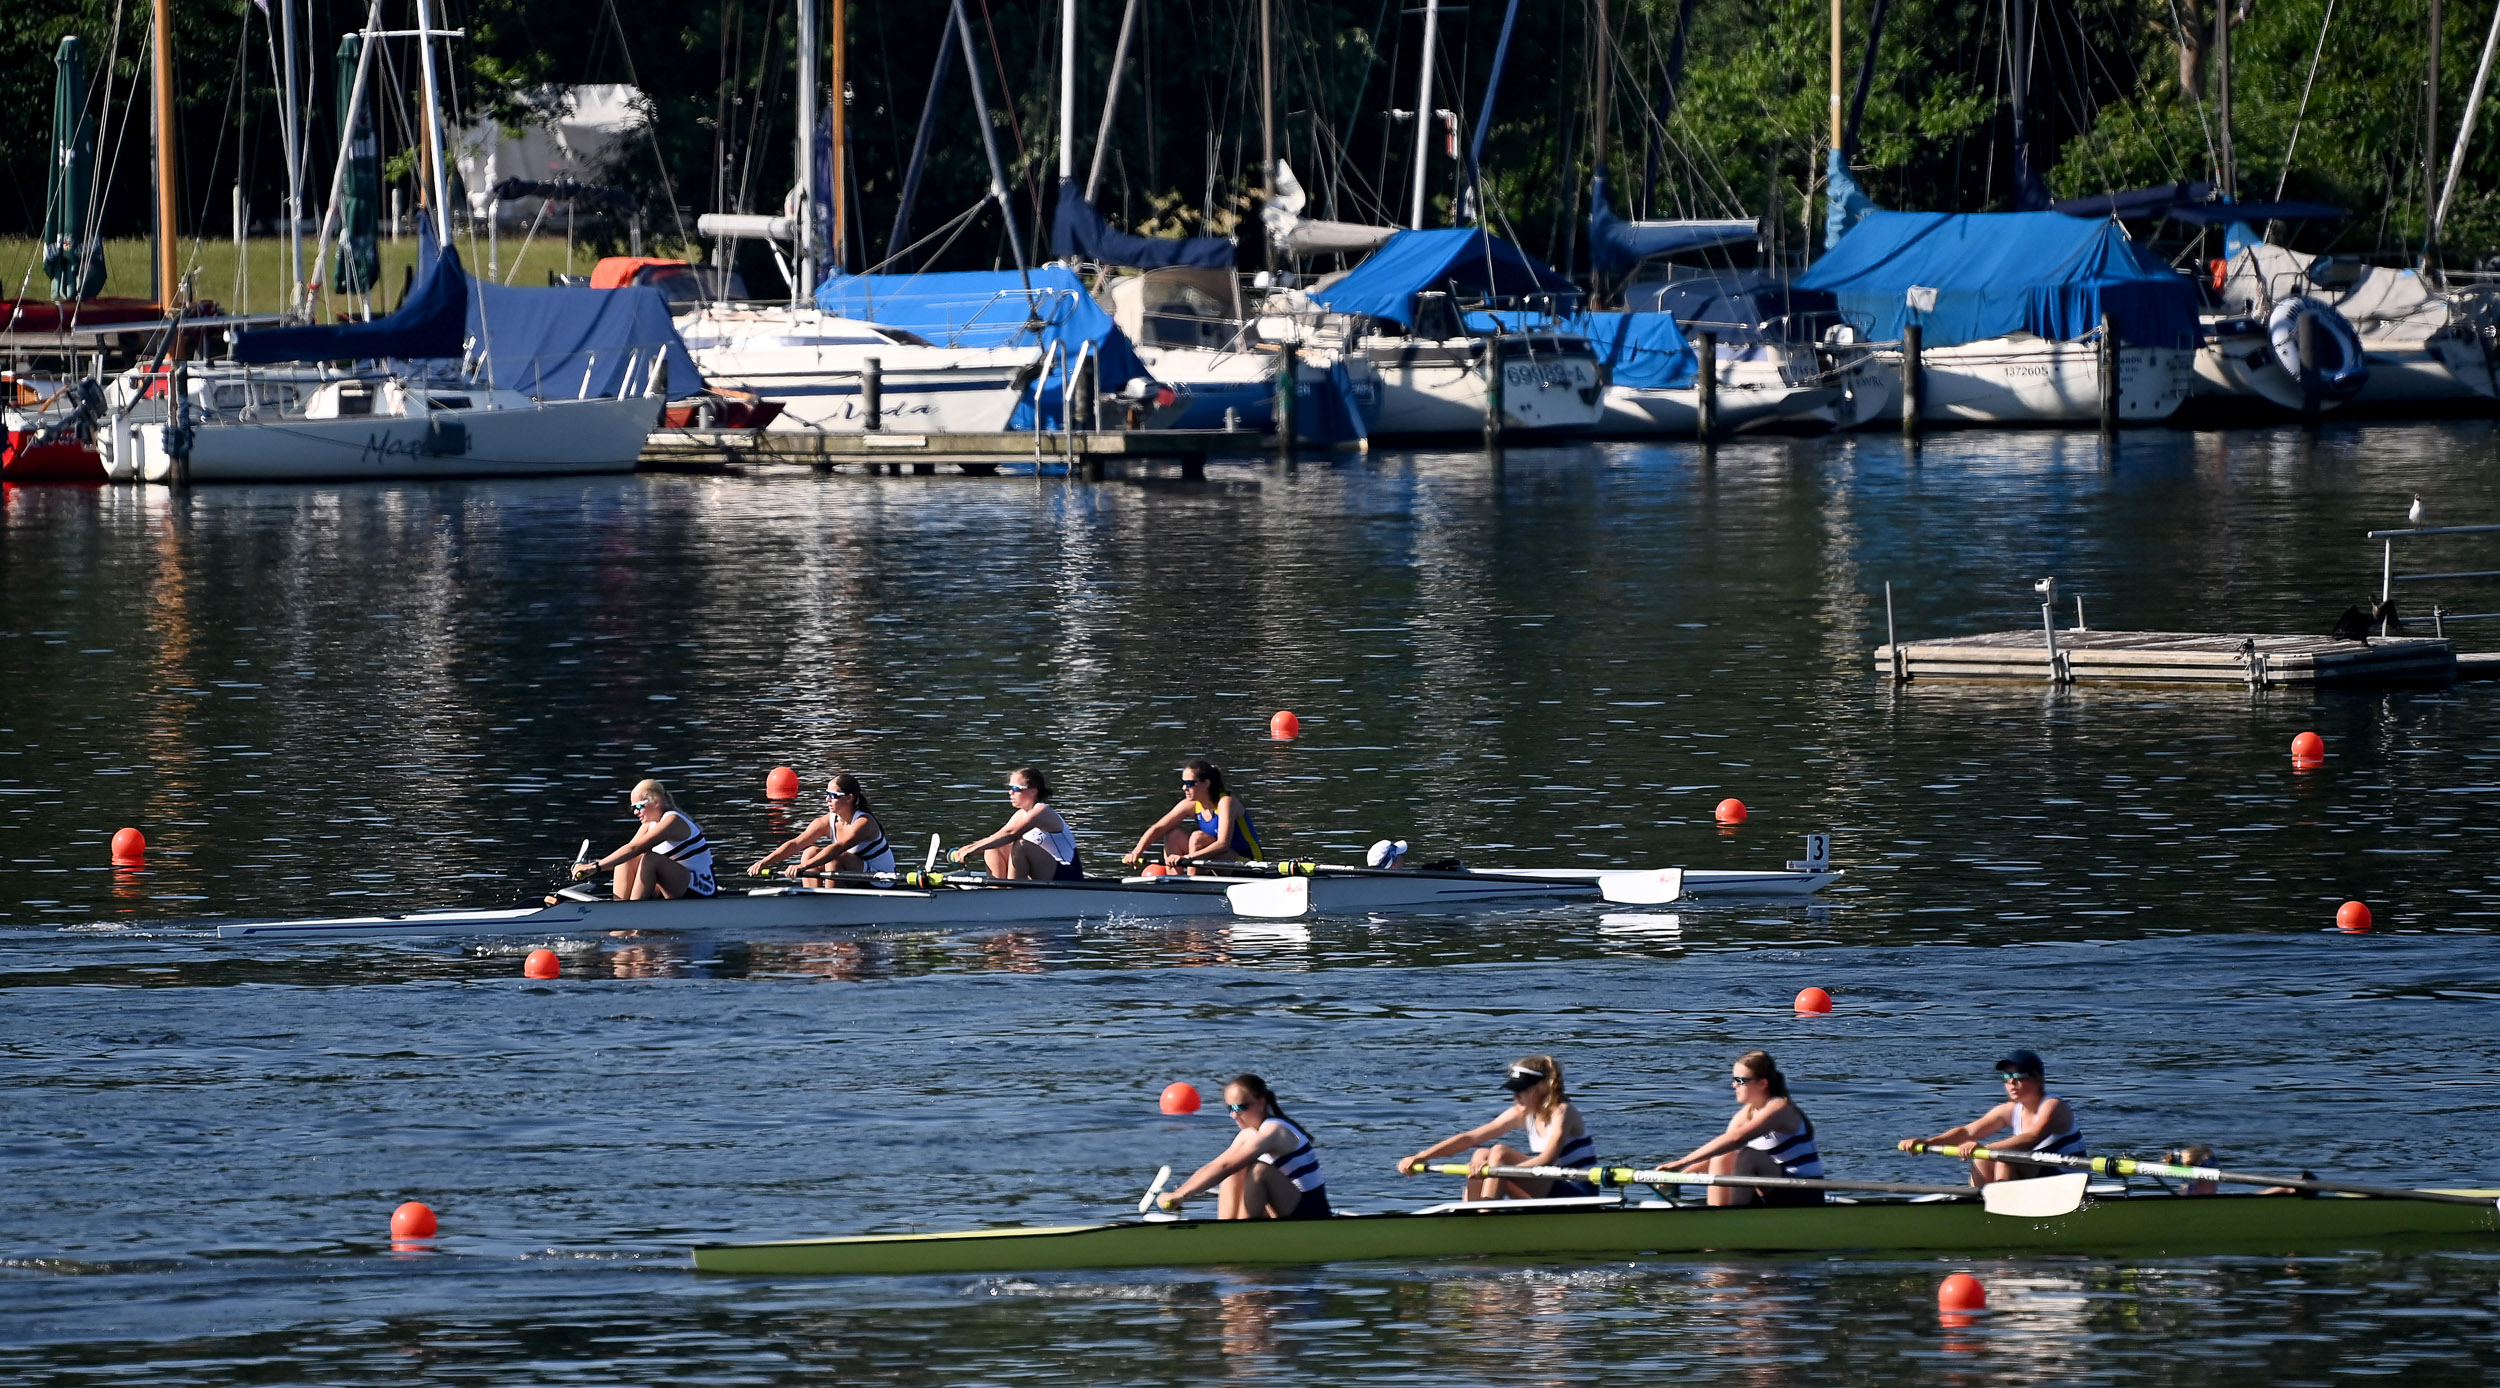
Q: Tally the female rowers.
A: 8